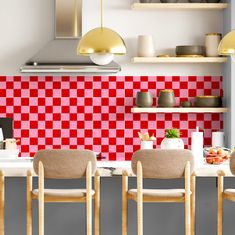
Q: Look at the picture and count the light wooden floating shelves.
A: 3